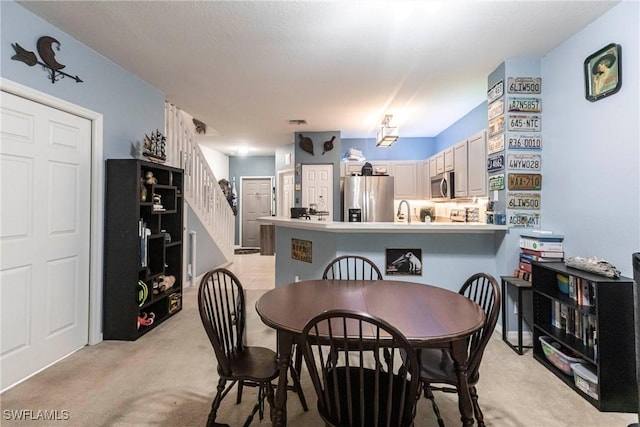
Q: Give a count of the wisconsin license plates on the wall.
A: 1